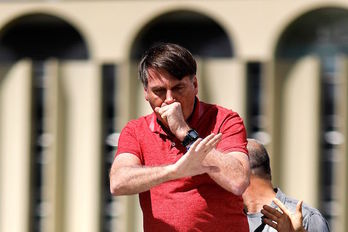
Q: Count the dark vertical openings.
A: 4